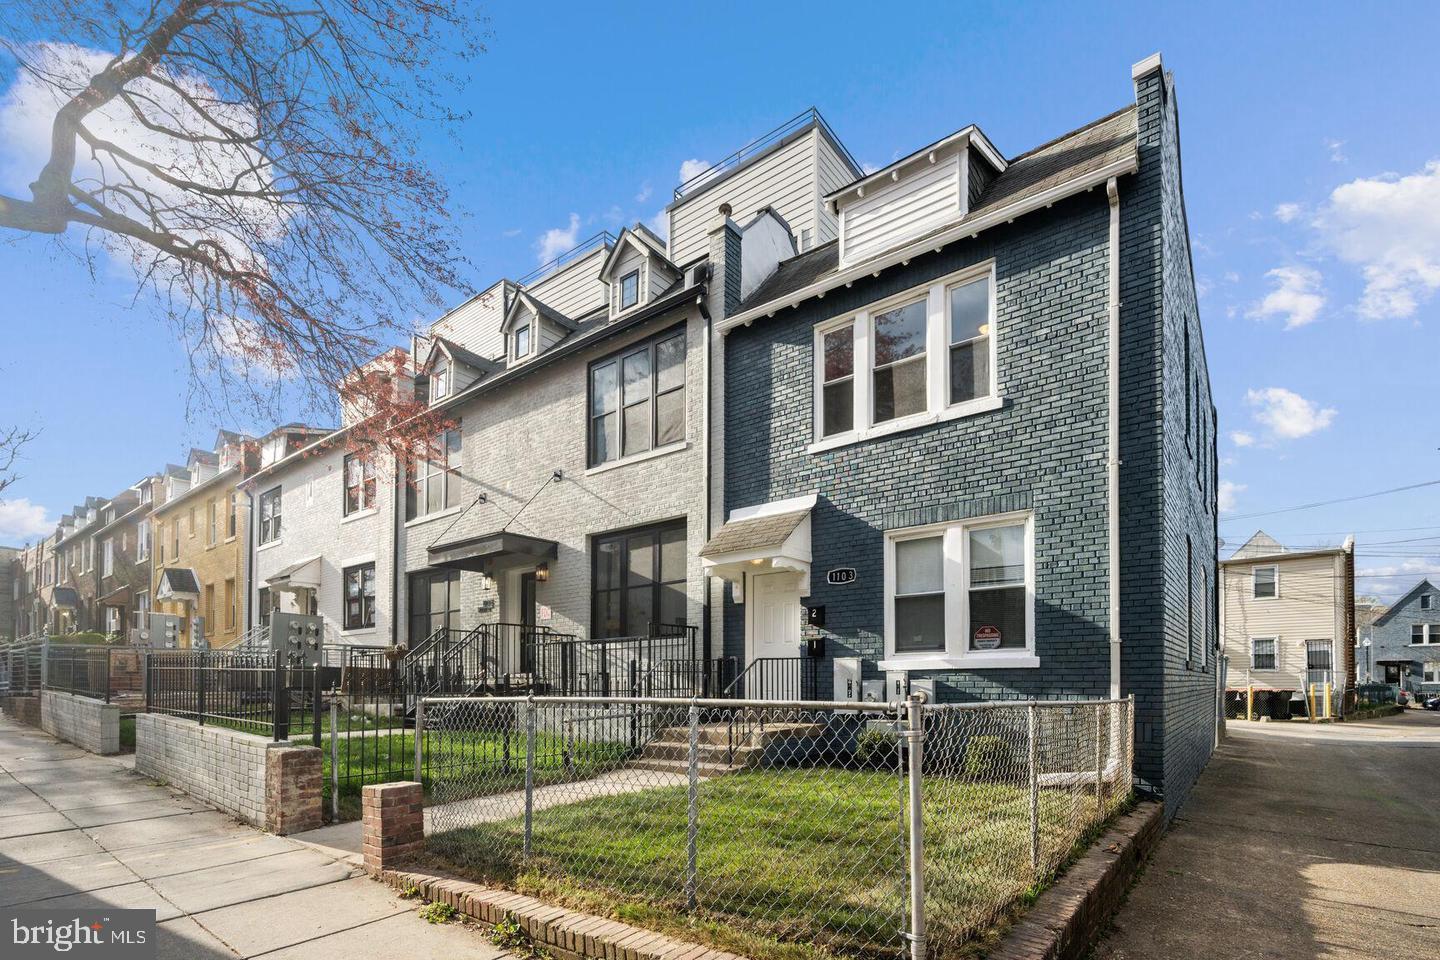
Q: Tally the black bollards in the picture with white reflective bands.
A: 0